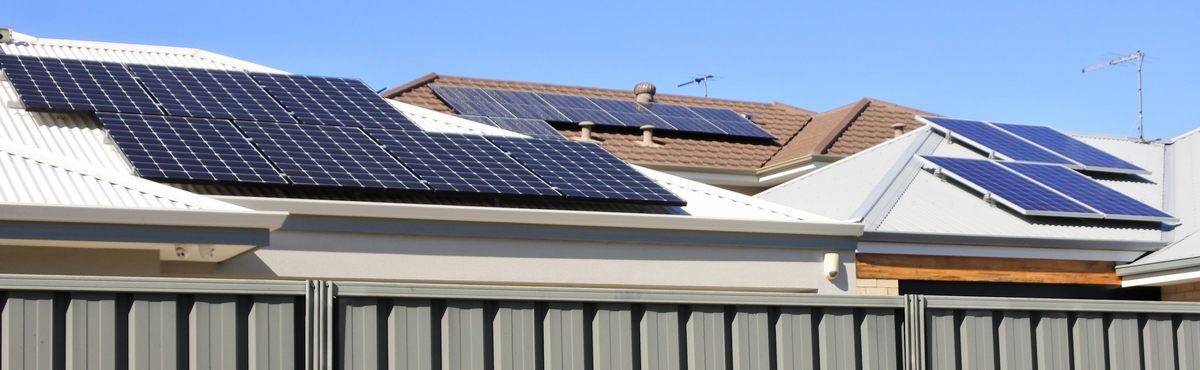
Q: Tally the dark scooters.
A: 0